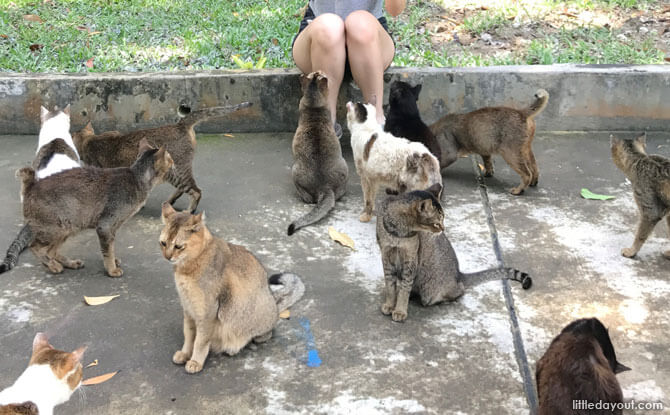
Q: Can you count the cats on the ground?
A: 12